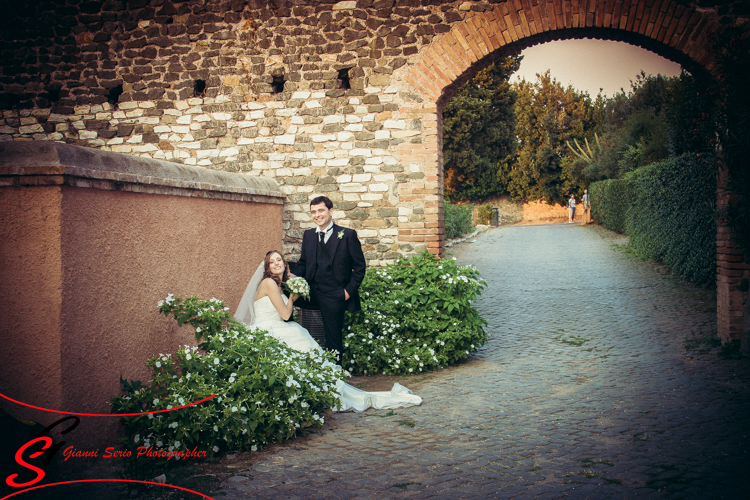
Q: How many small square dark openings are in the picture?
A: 5